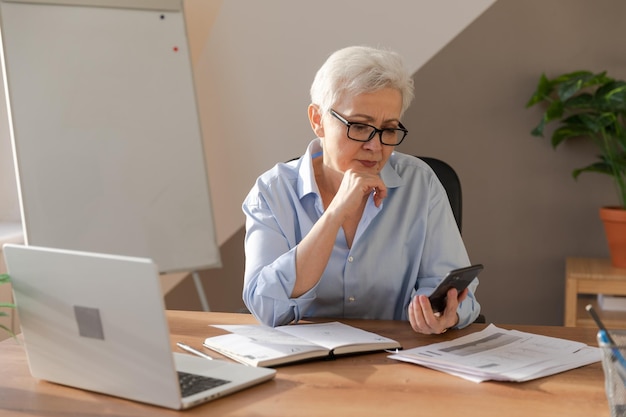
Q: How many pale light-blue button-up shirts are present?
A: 1